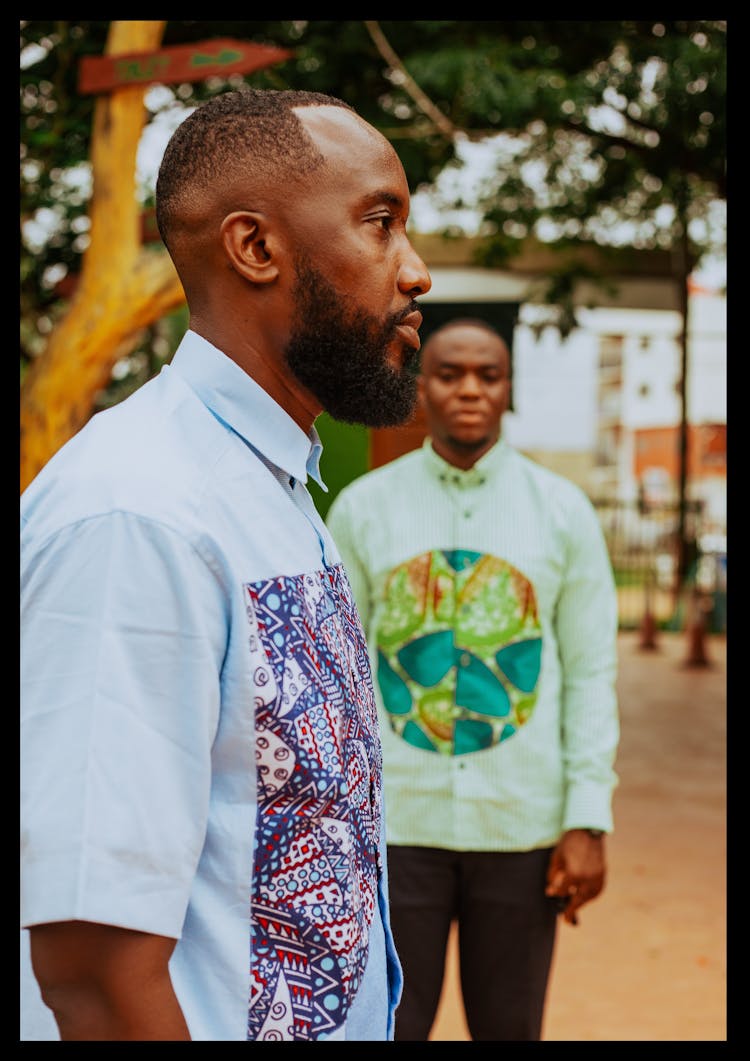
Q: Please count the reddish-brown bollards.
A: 2